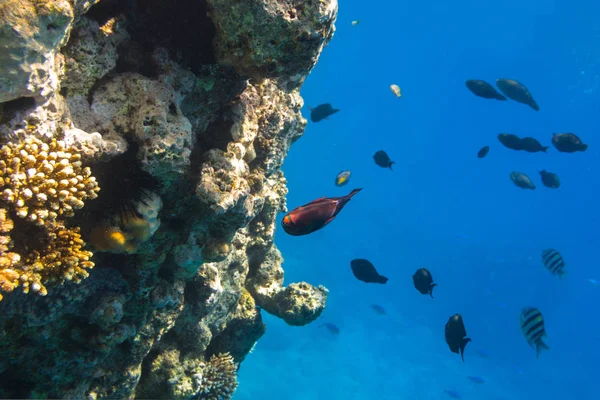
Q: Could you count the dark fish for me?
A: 13